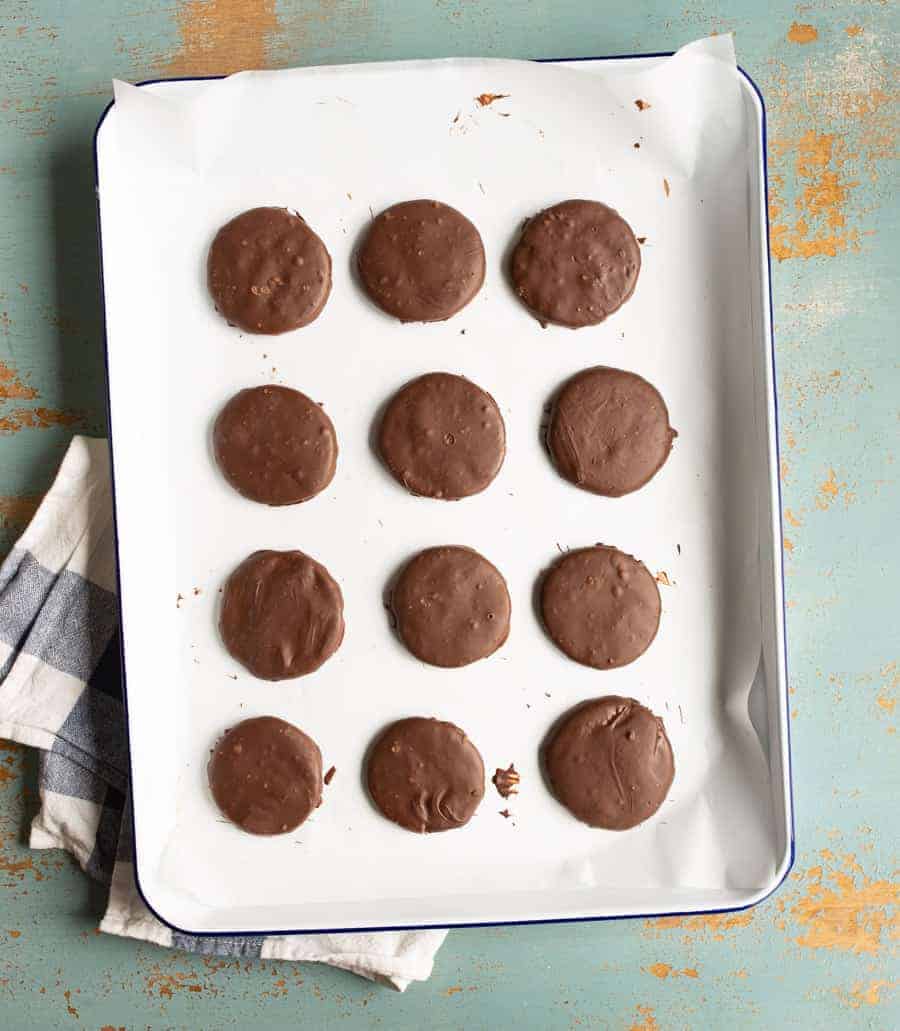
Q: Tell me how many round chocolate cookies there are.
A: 12